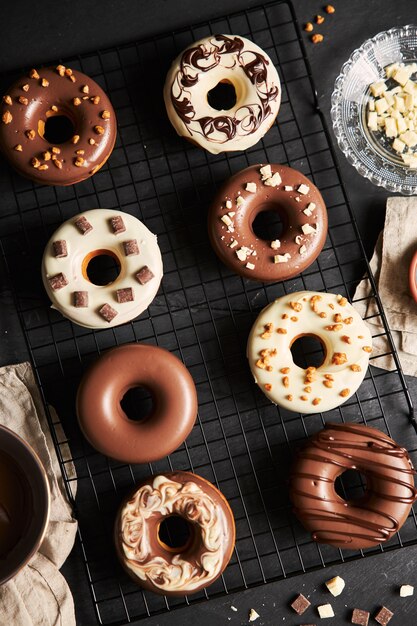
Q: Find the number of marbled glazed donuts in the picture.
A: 2